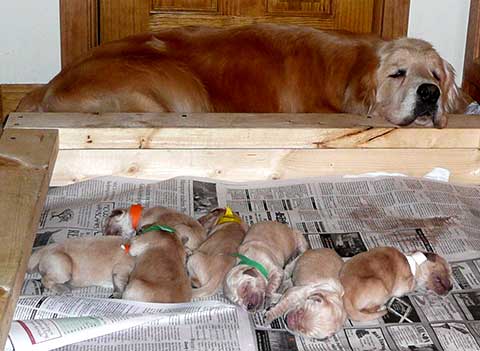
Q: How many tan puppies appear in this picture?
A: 7